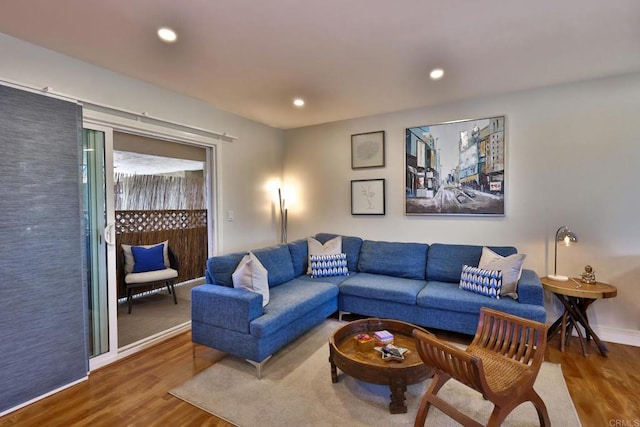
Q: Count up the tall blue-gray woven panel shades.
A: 1